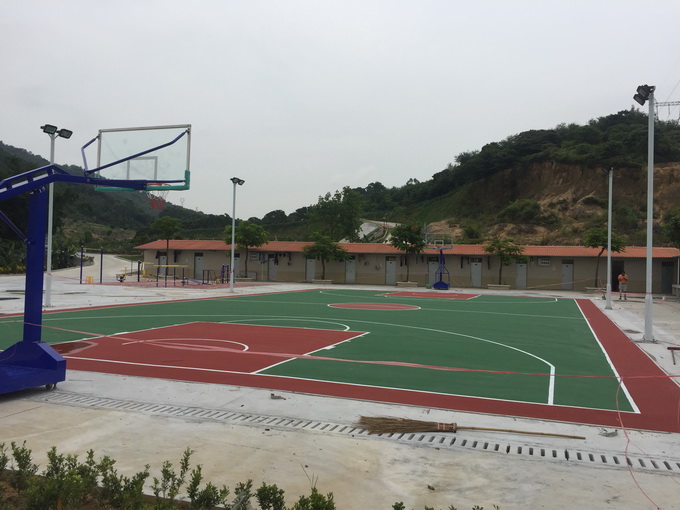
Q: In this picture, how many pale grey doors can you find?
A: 11